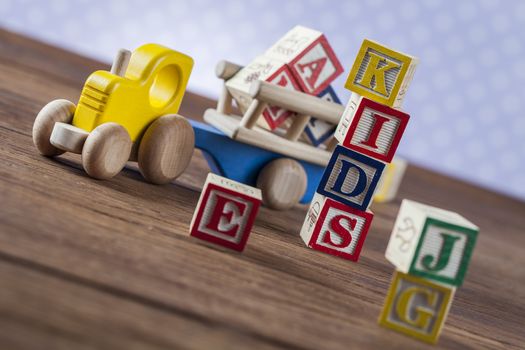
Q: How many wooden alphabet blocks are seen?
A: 10